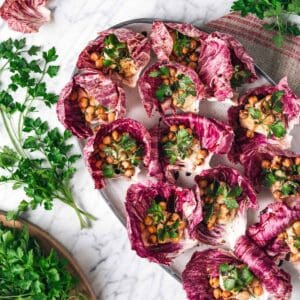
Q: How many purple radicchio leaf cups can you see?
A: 13